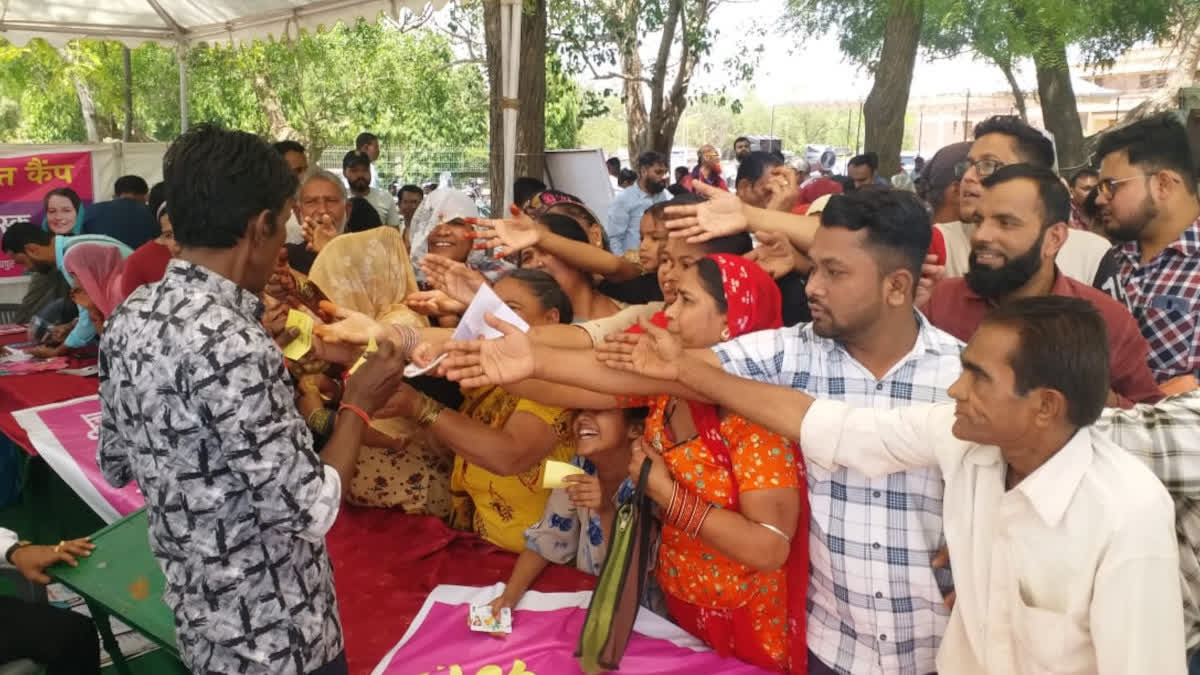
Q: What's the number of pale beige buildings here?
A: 1